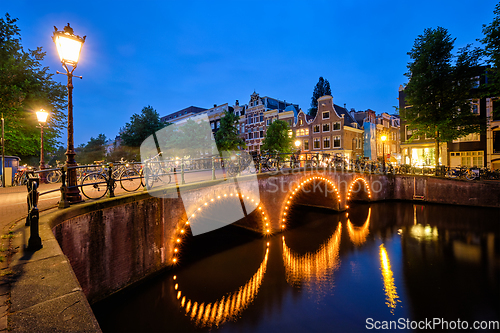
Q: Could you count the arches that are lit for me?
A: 3